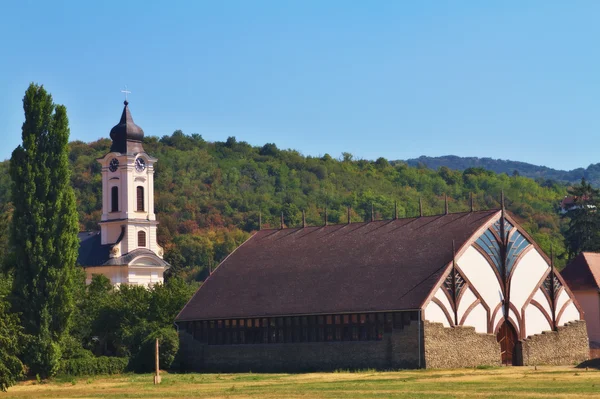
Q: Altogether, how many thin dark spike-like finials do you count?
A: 14